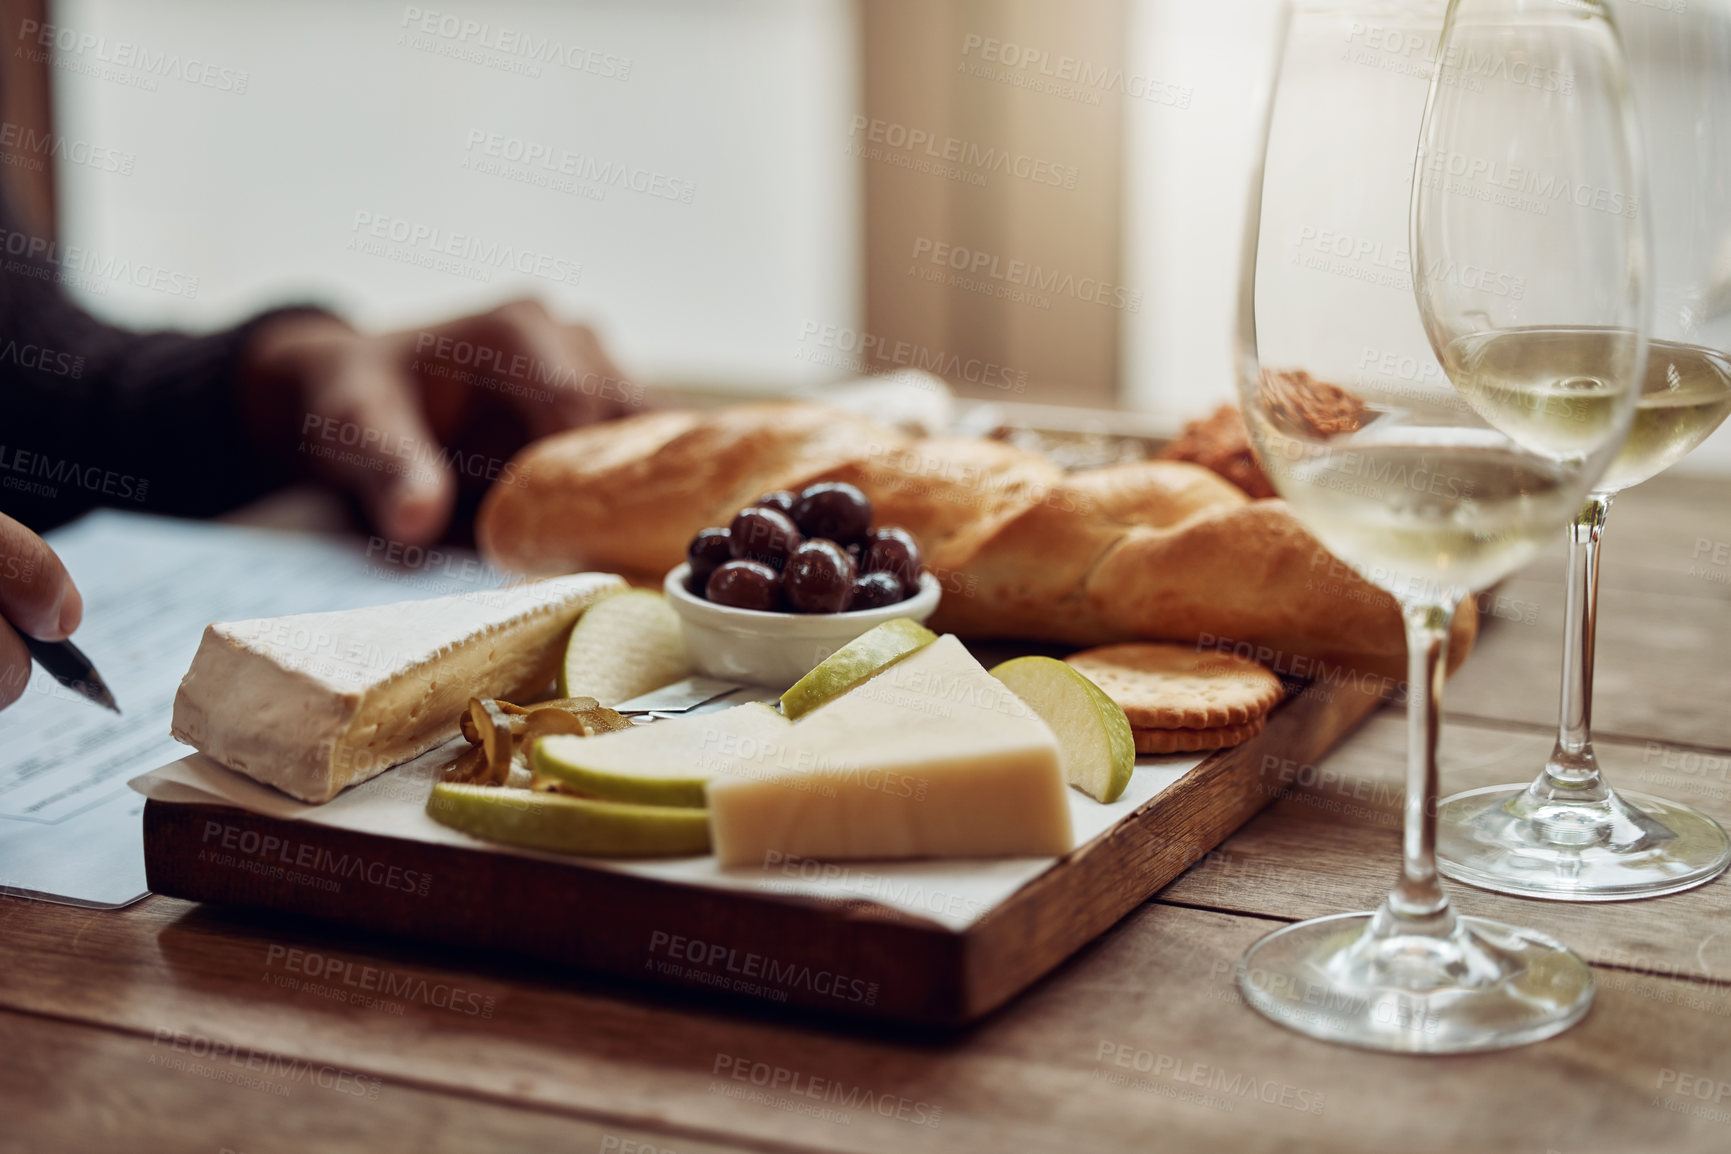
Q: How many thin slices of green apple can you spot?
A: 5